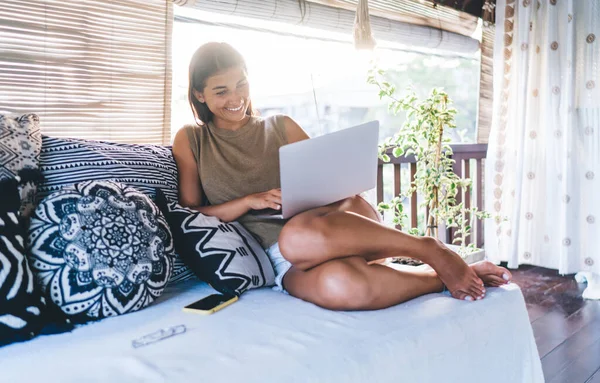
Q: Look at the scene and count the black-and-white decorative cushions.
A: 5